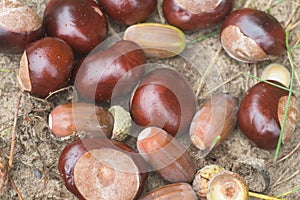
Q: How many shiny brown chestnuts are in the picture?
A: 10